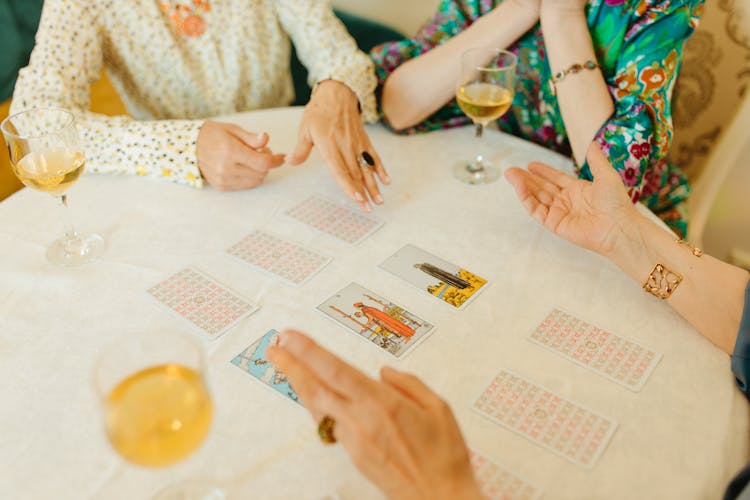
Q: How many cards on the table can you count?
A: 9